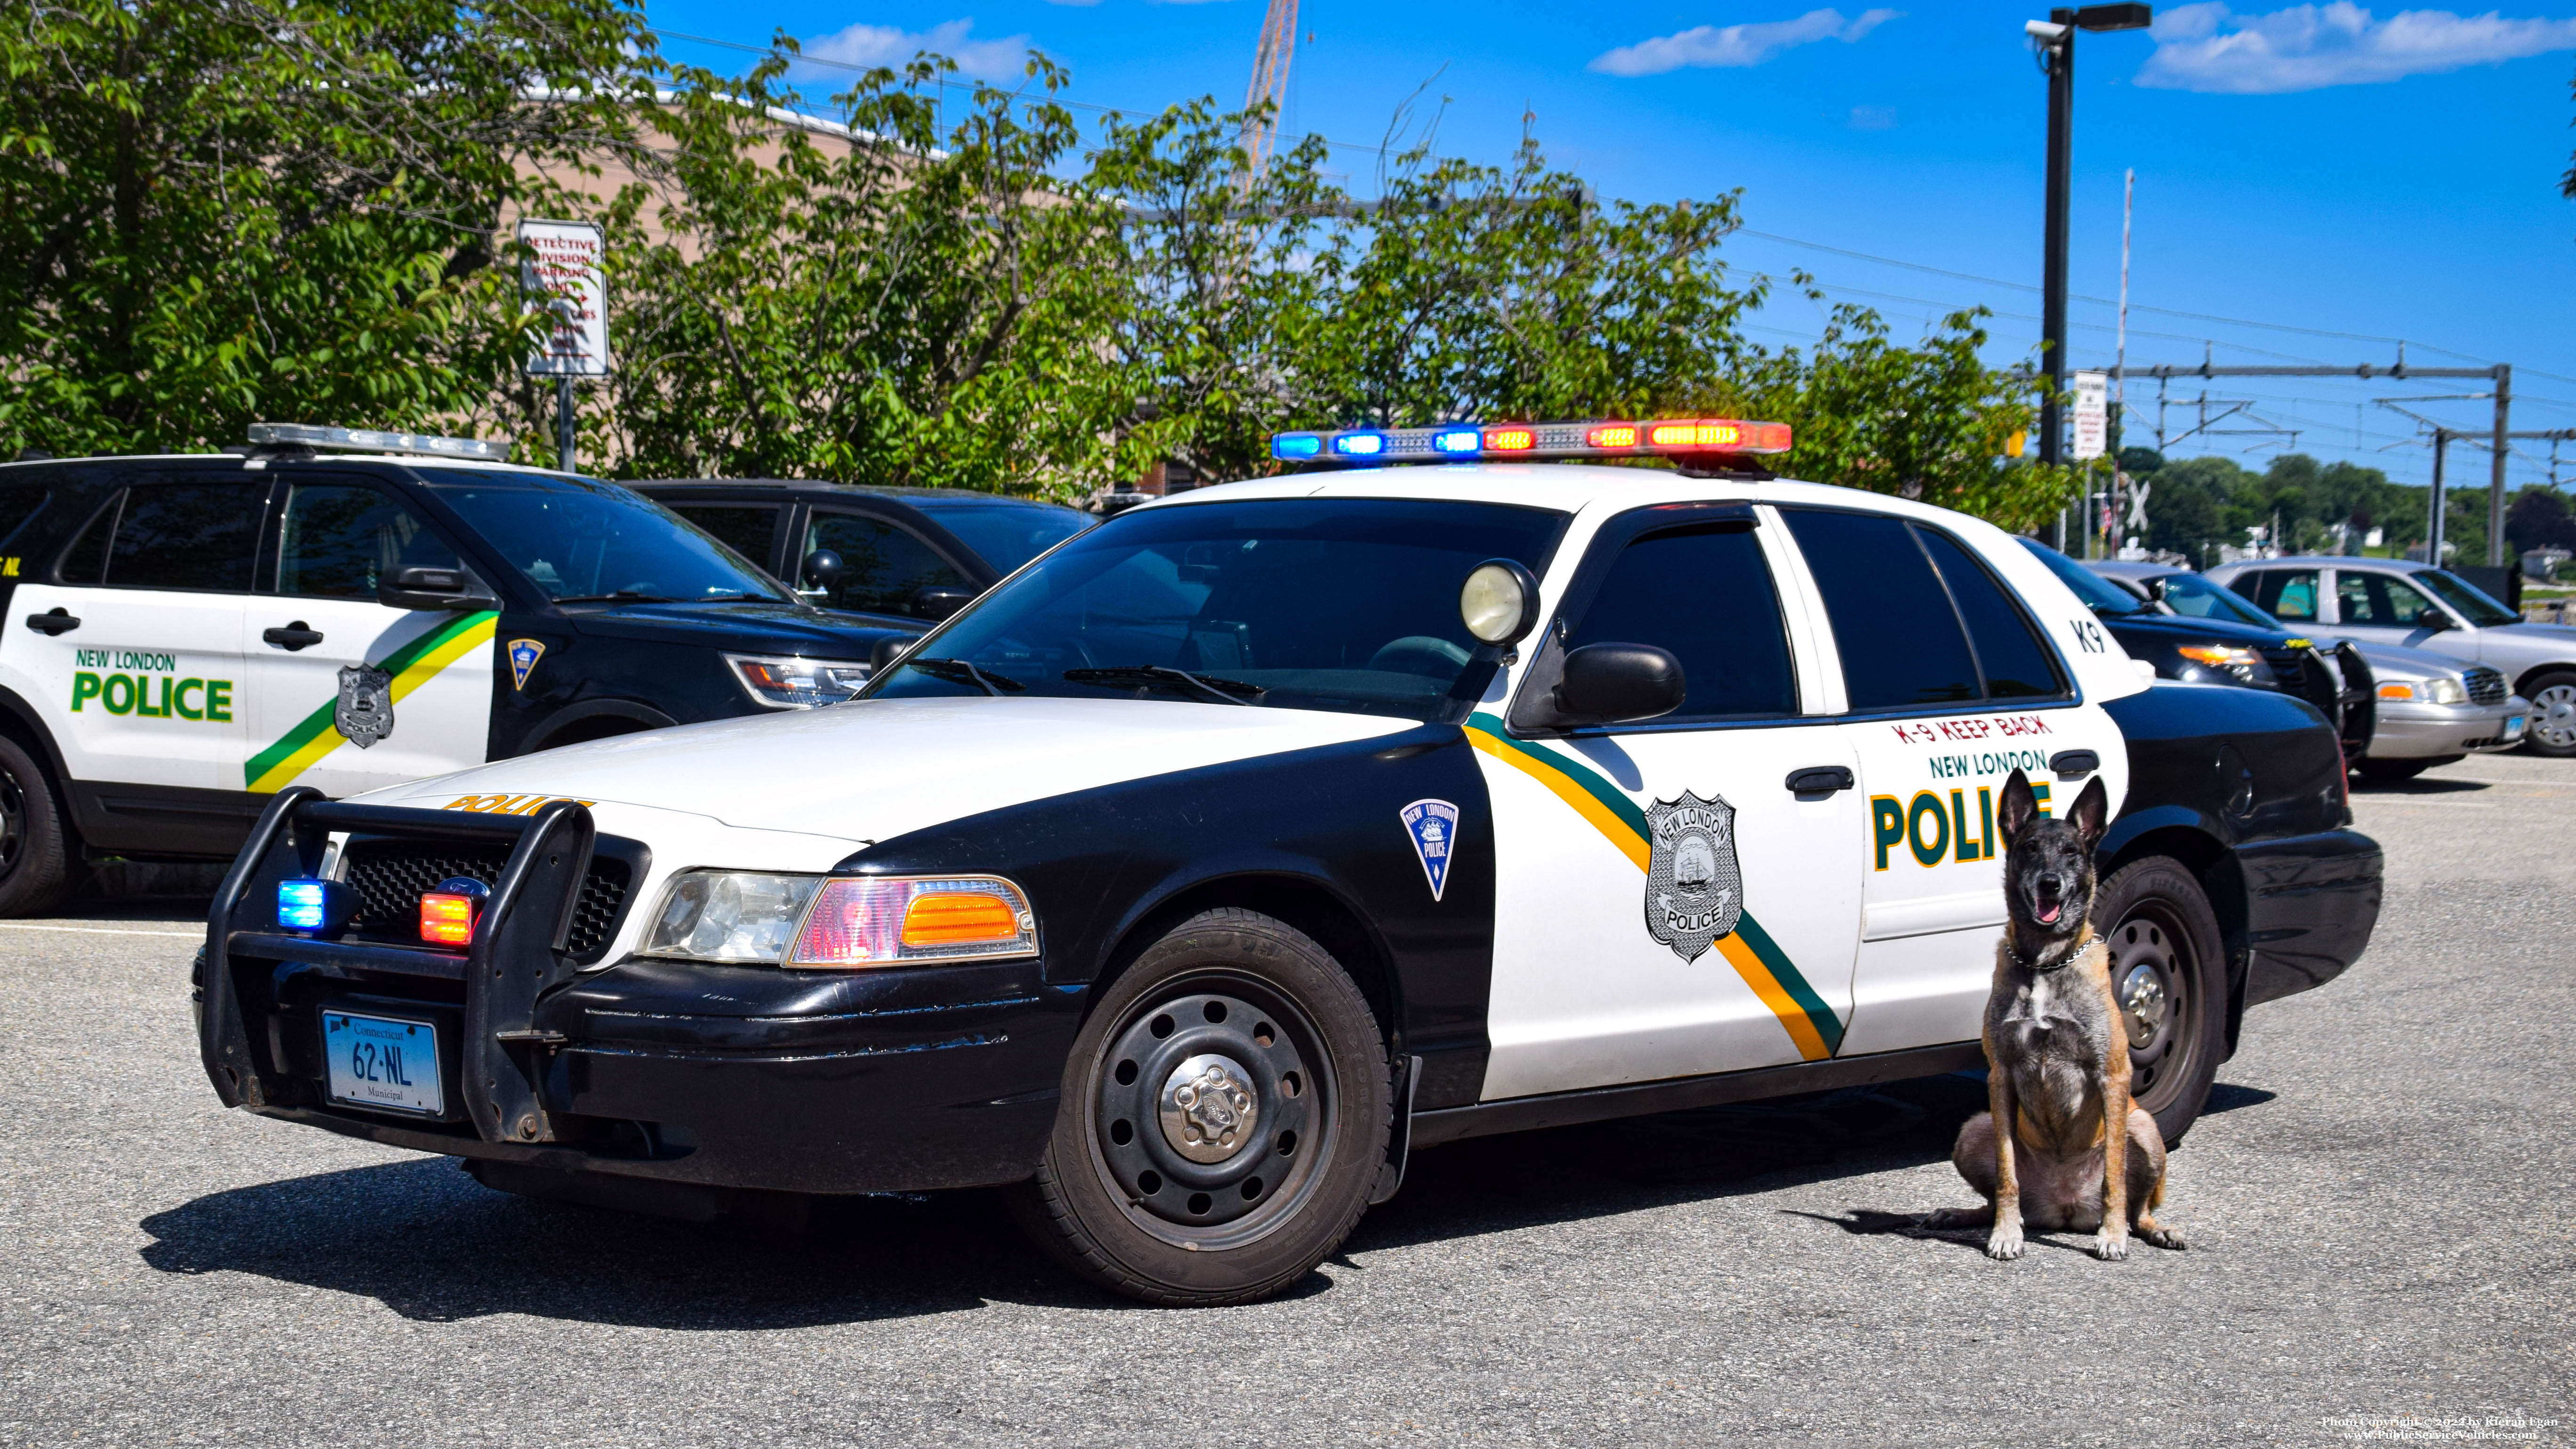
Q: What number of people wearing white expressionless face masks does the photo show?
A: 0